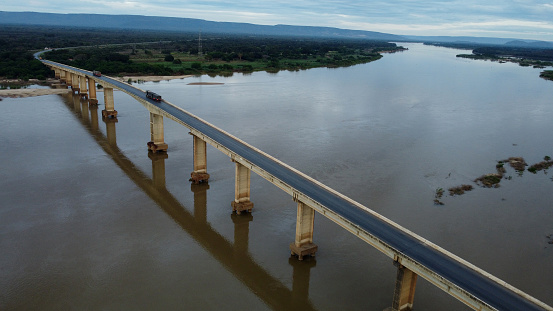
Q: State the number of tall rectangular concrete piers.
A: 12